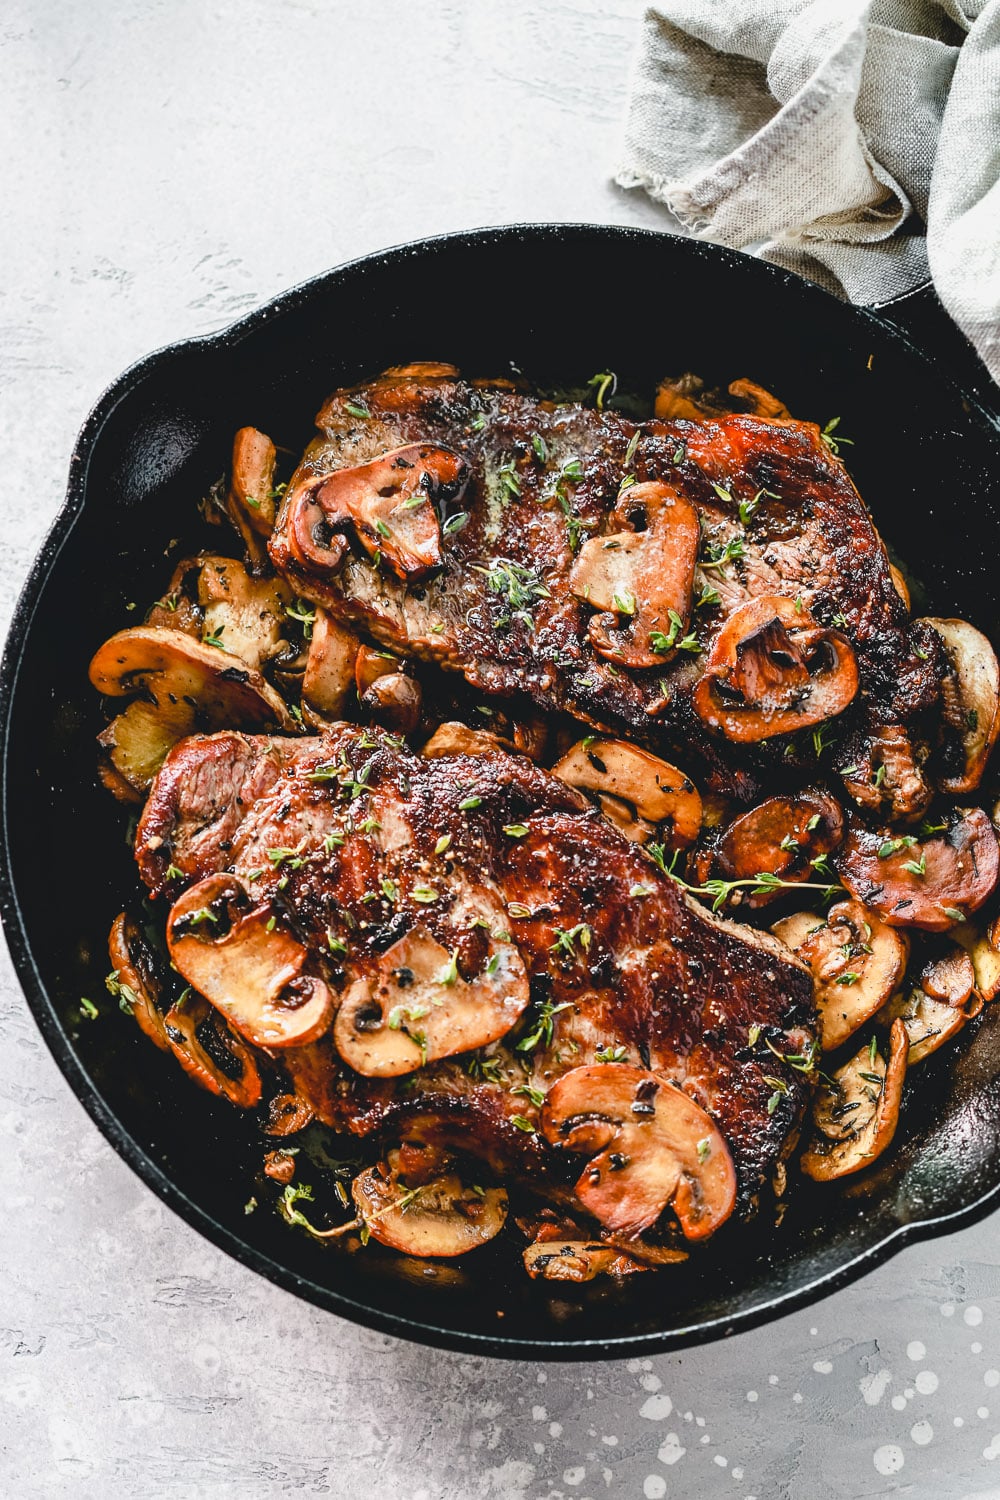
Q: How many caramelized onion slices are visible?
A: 0